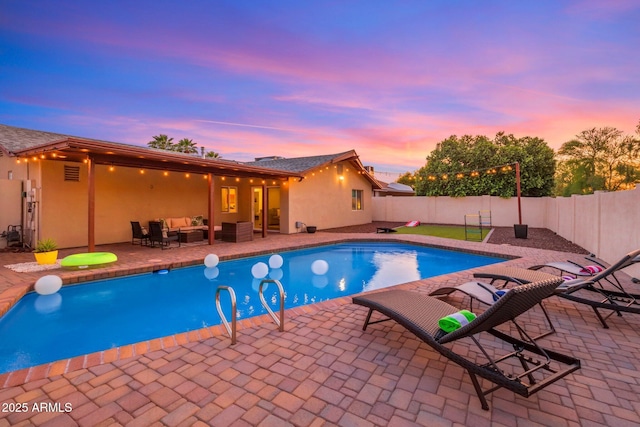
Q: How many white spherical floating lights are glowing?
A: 5